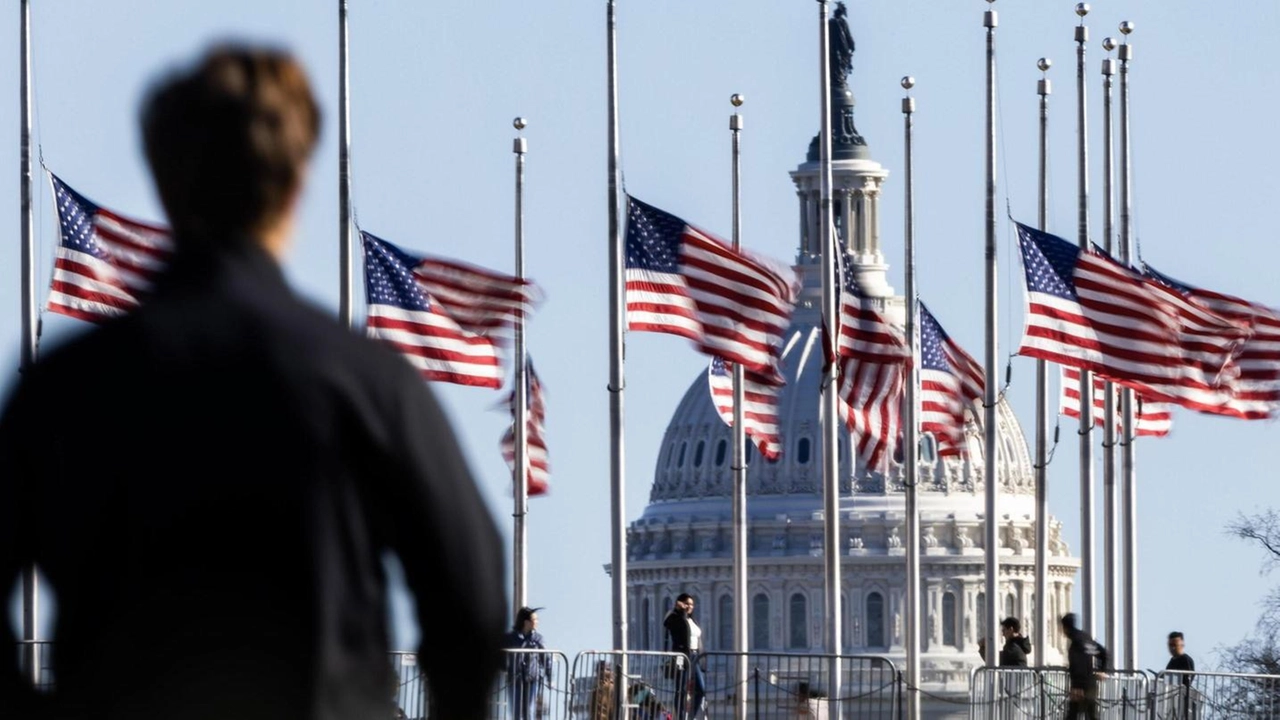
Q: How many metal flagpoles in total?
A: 12